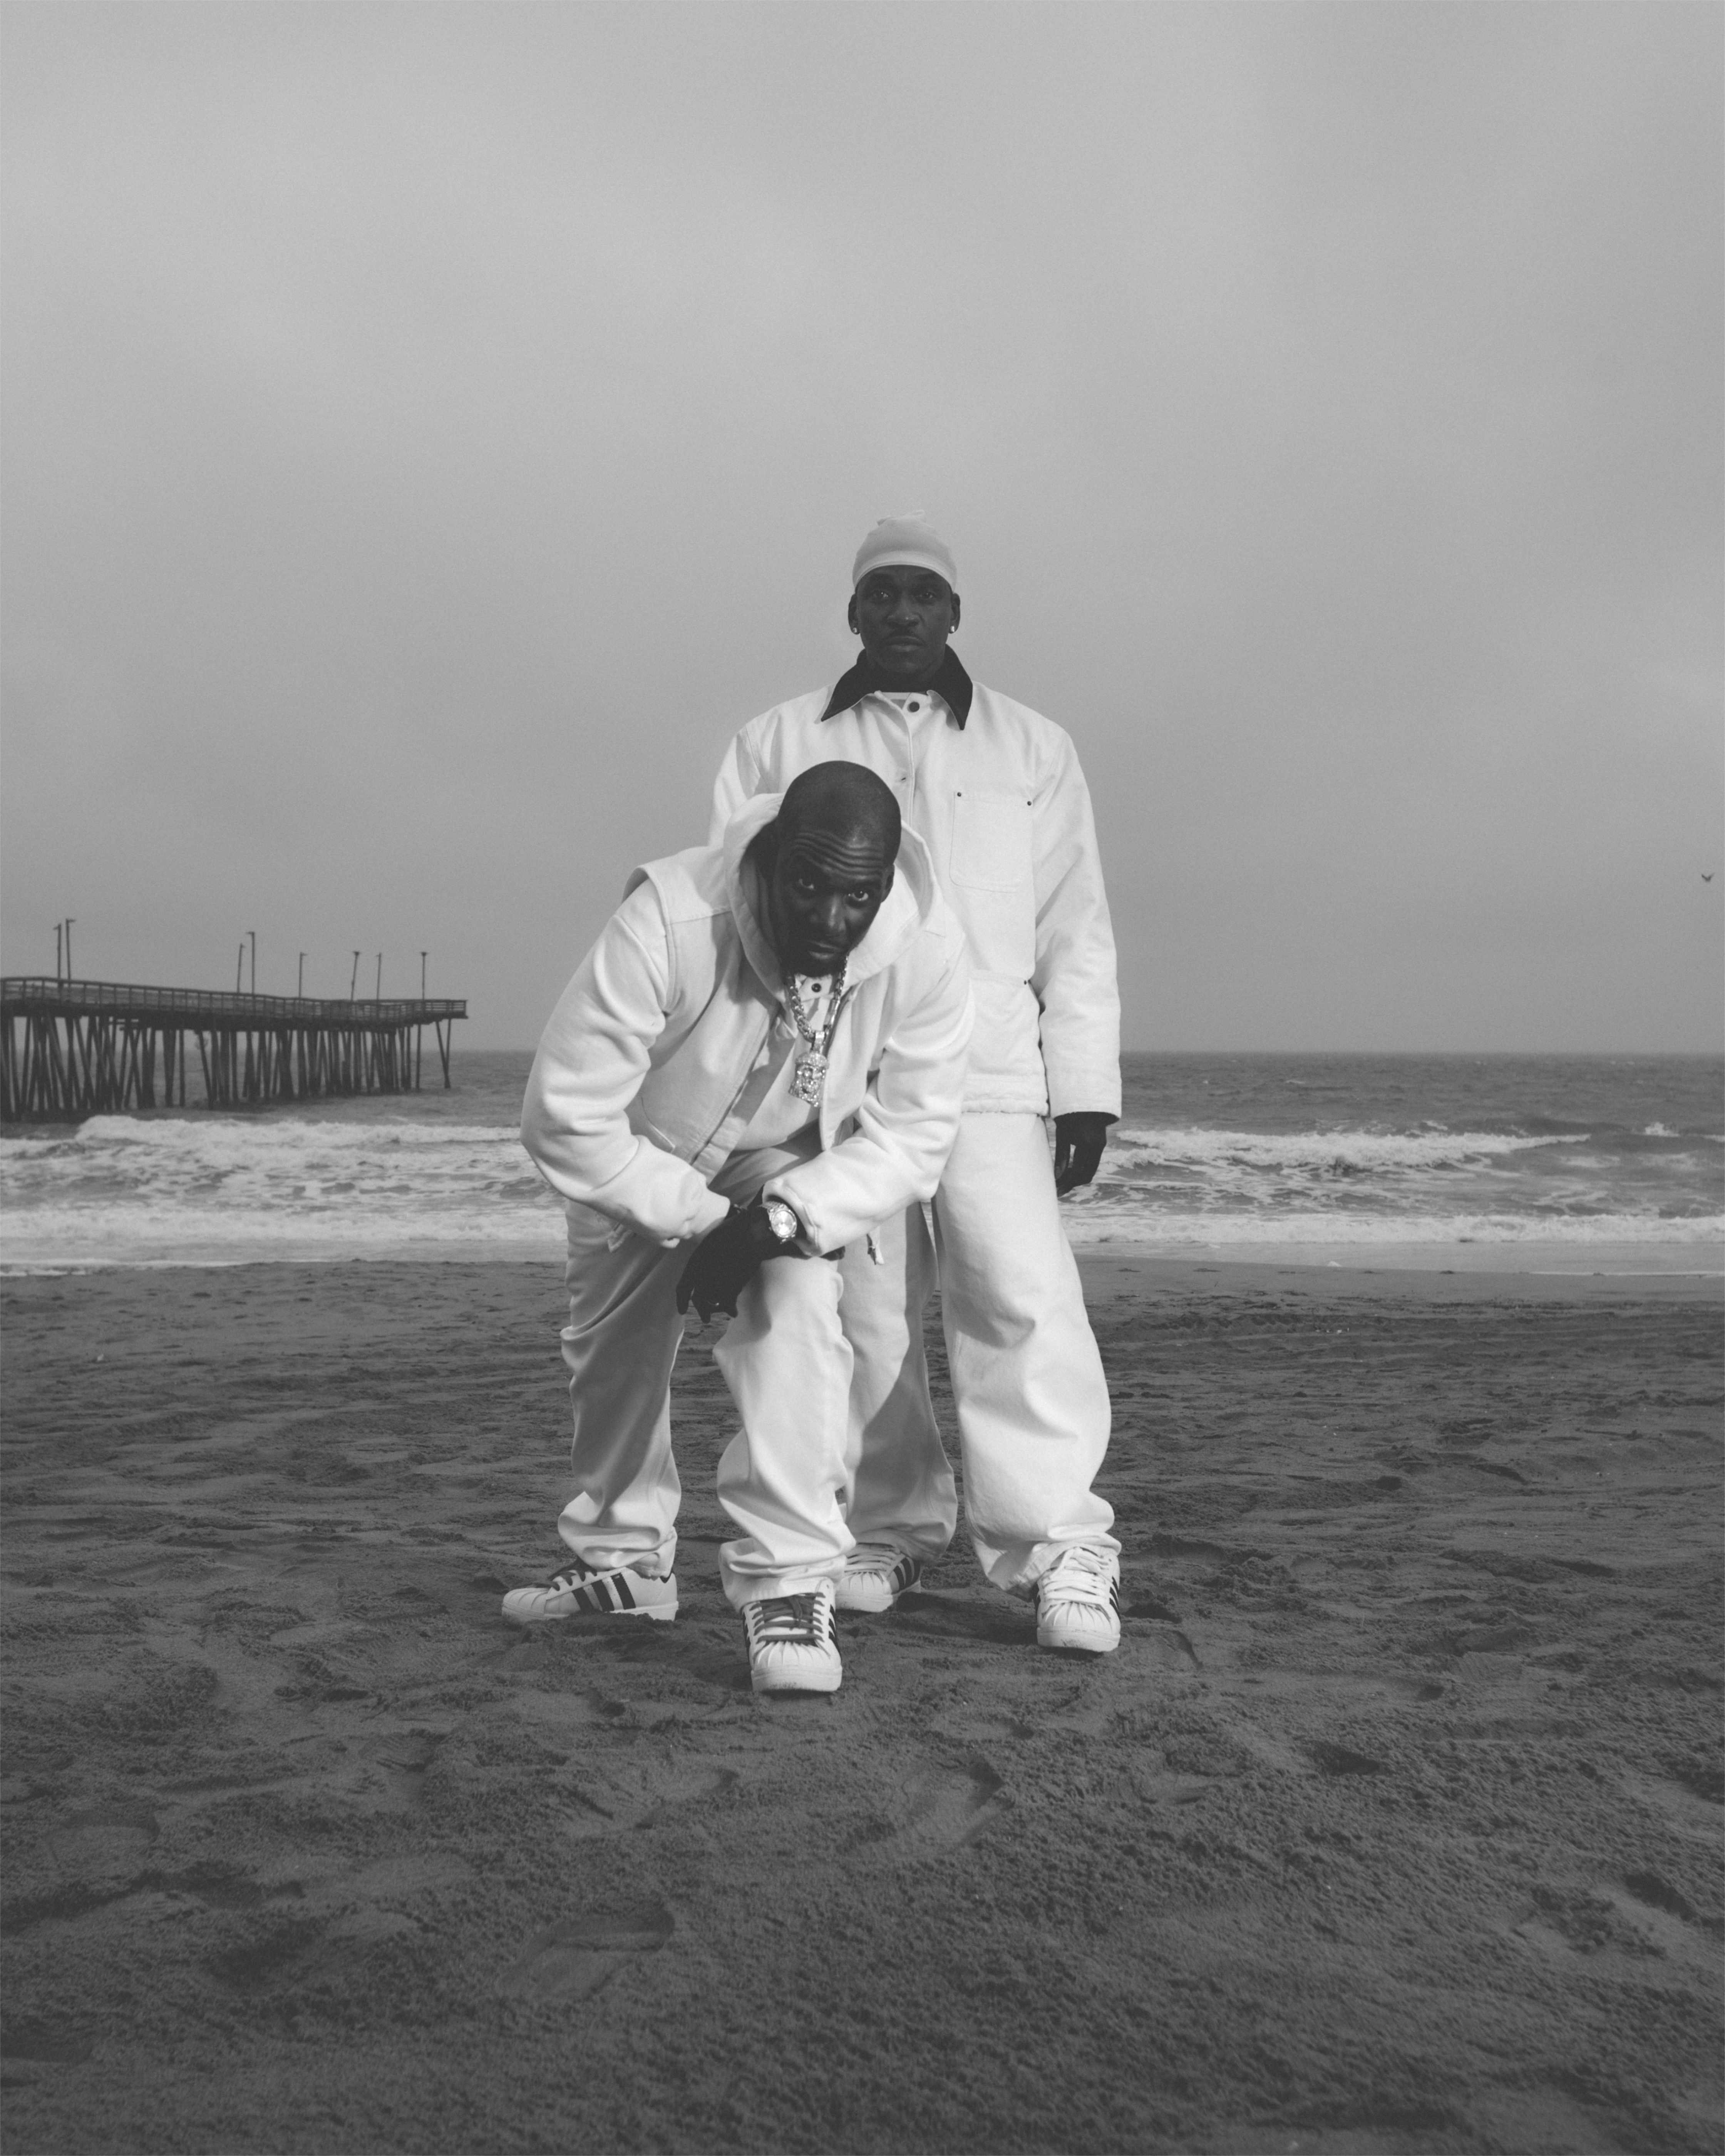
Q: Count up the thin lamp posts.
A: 8